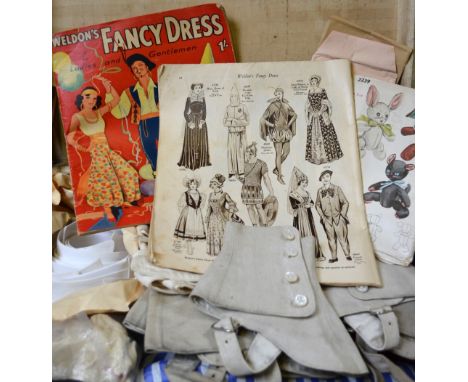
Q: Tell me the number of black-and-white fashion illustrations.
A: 9